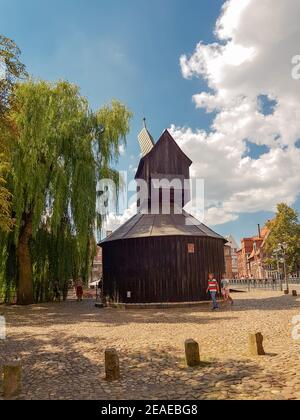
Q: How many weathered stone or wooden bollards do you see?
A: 4